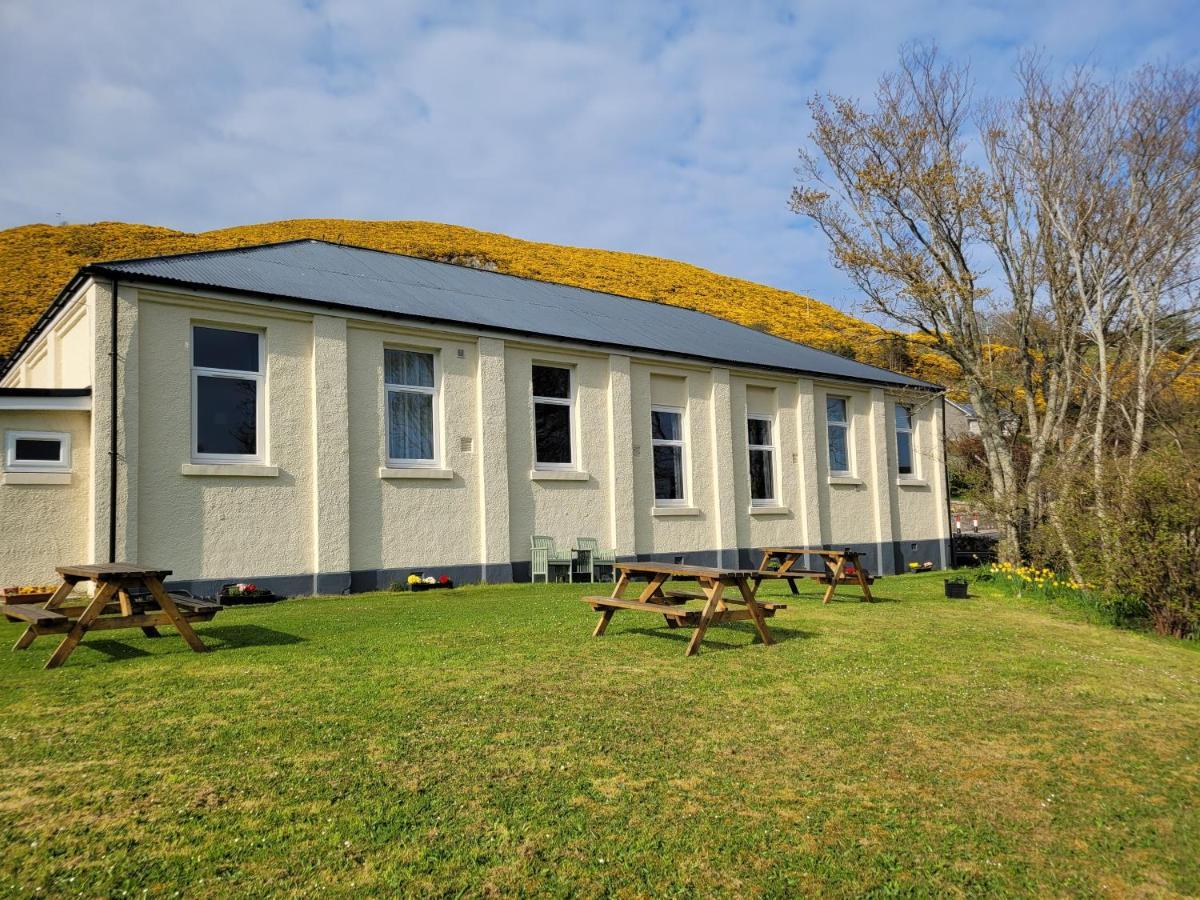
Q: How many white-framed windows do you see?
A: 8